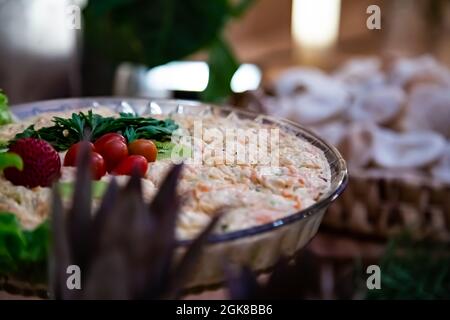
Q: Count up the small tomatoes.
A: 6